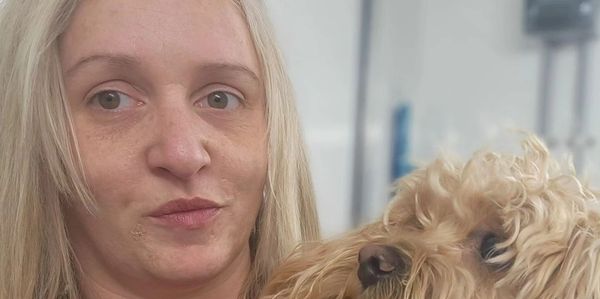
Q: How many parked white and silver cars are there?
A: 0